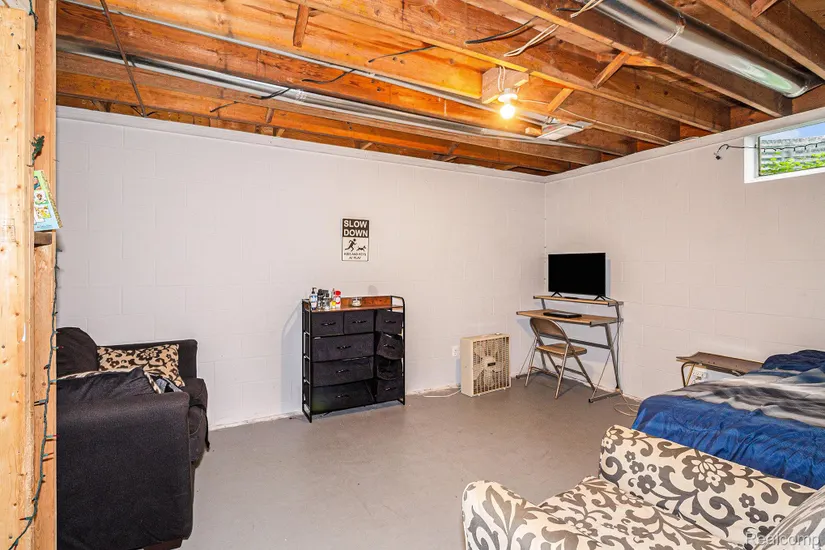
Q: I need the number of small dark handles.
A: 9